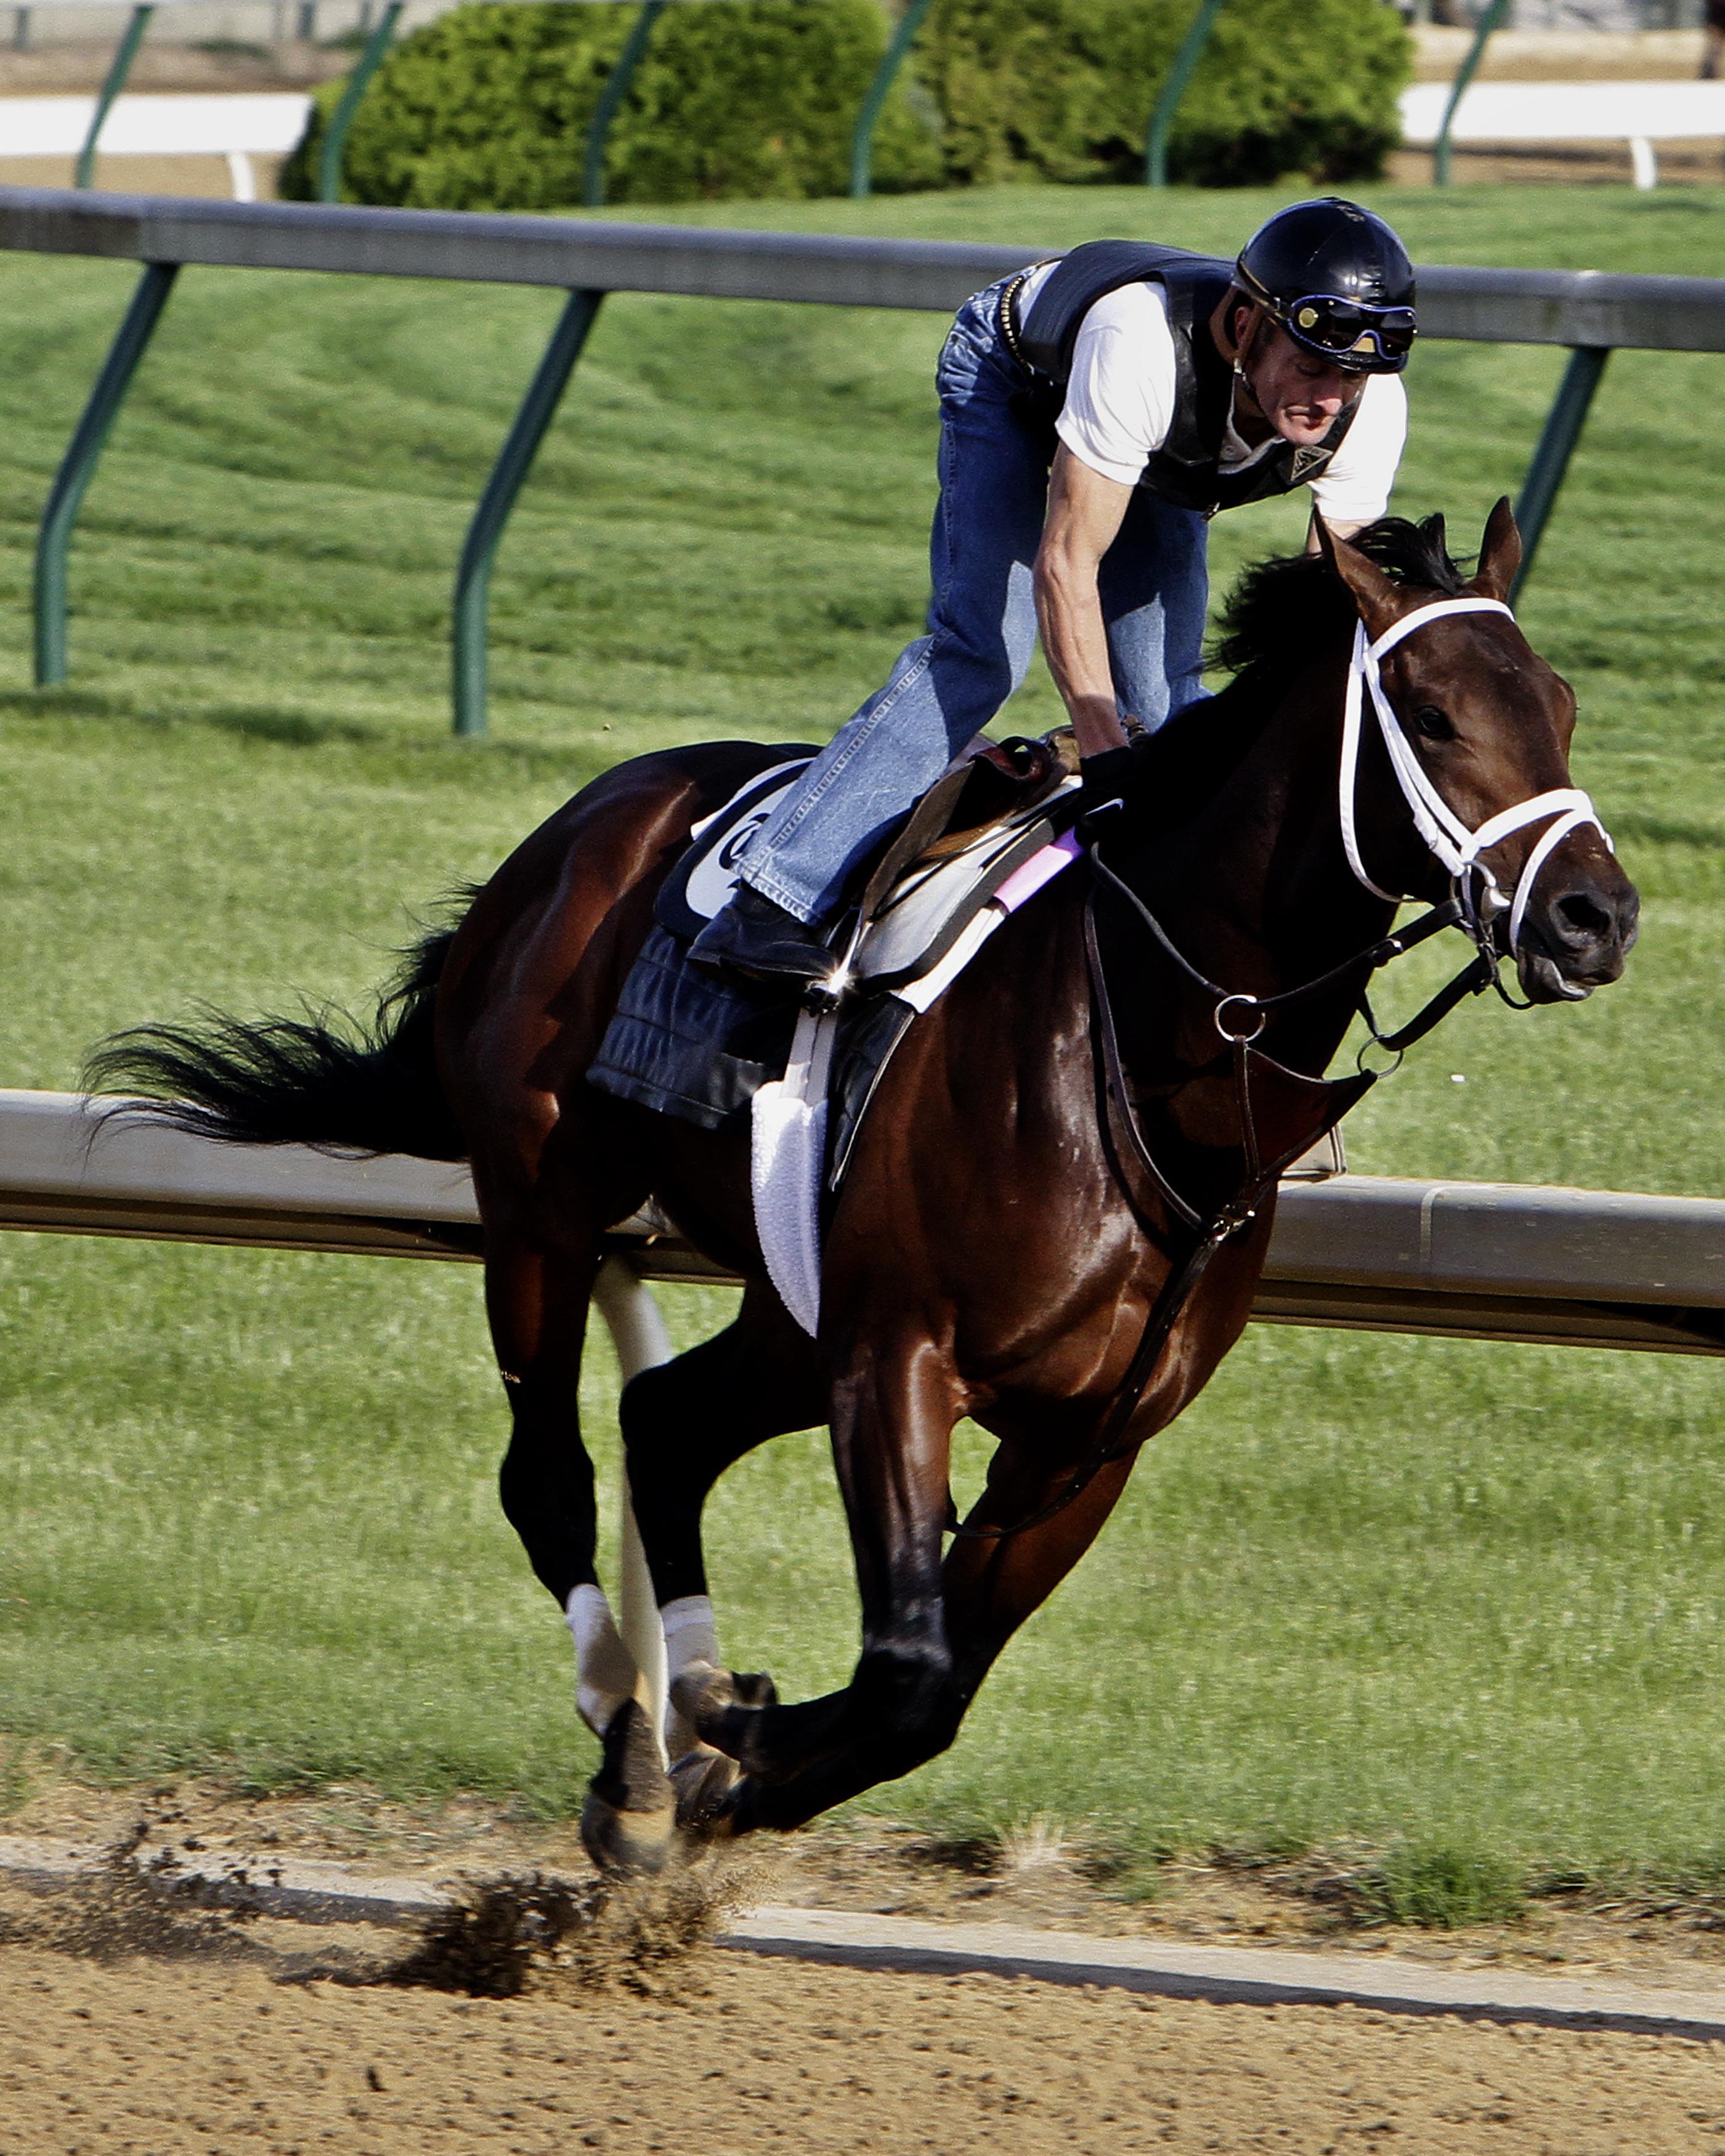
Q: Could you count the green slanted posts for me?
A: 9